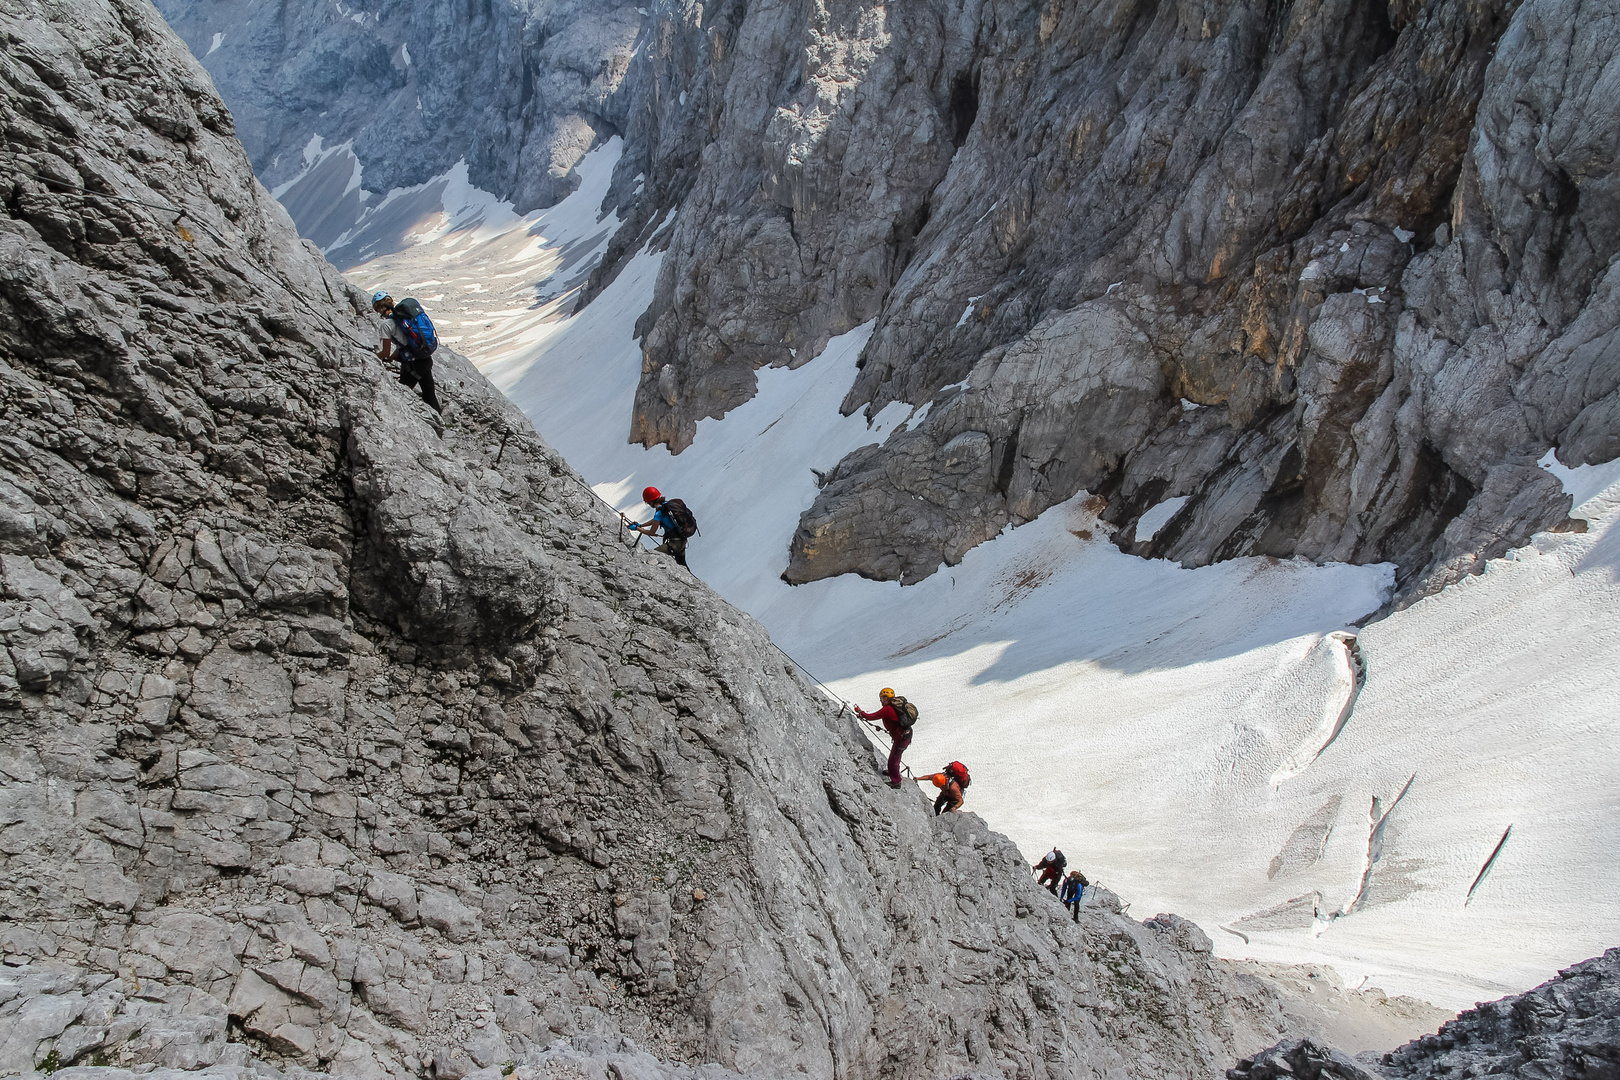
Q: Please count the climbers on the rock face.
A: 6